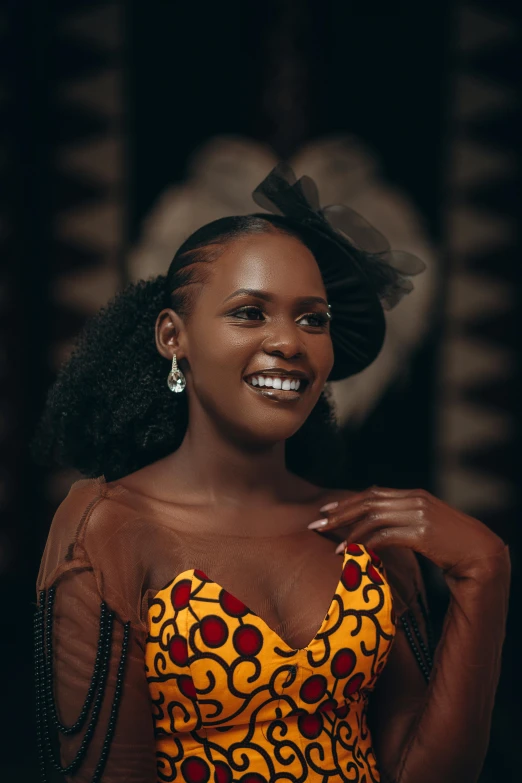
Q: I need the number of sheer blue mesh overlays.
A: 0